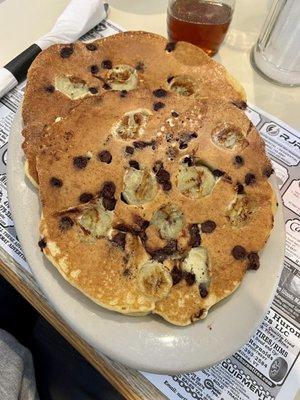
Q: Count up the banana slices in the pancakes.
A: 12